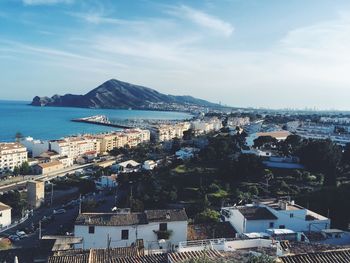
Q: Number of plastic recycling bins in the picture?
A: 0